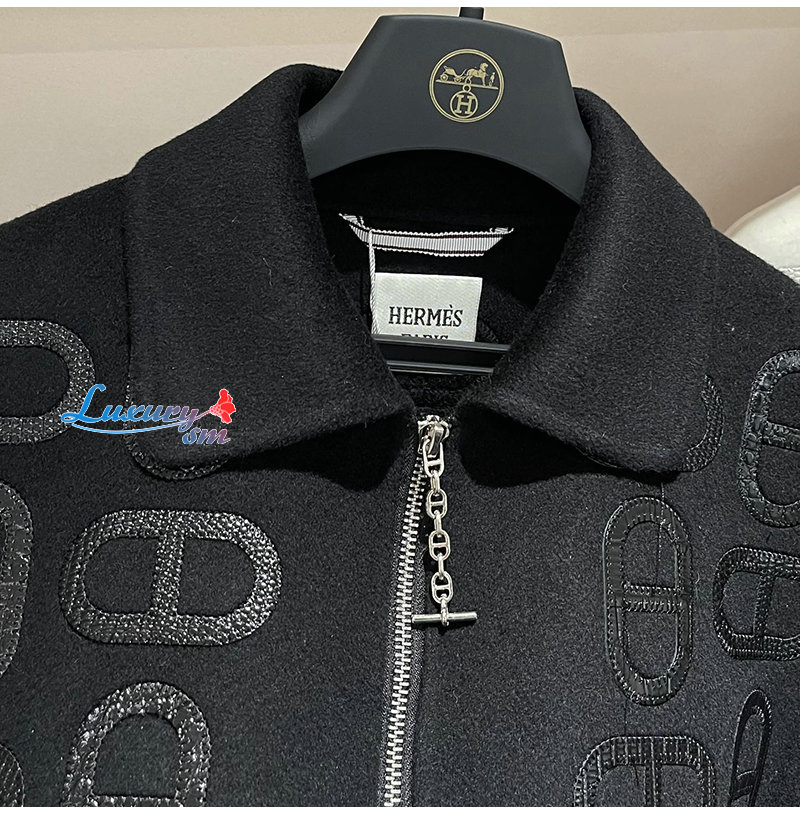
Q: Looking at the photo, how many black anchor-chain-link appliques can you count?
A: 12